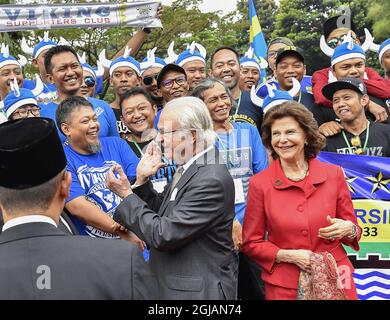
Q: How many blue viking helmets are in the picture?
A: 11